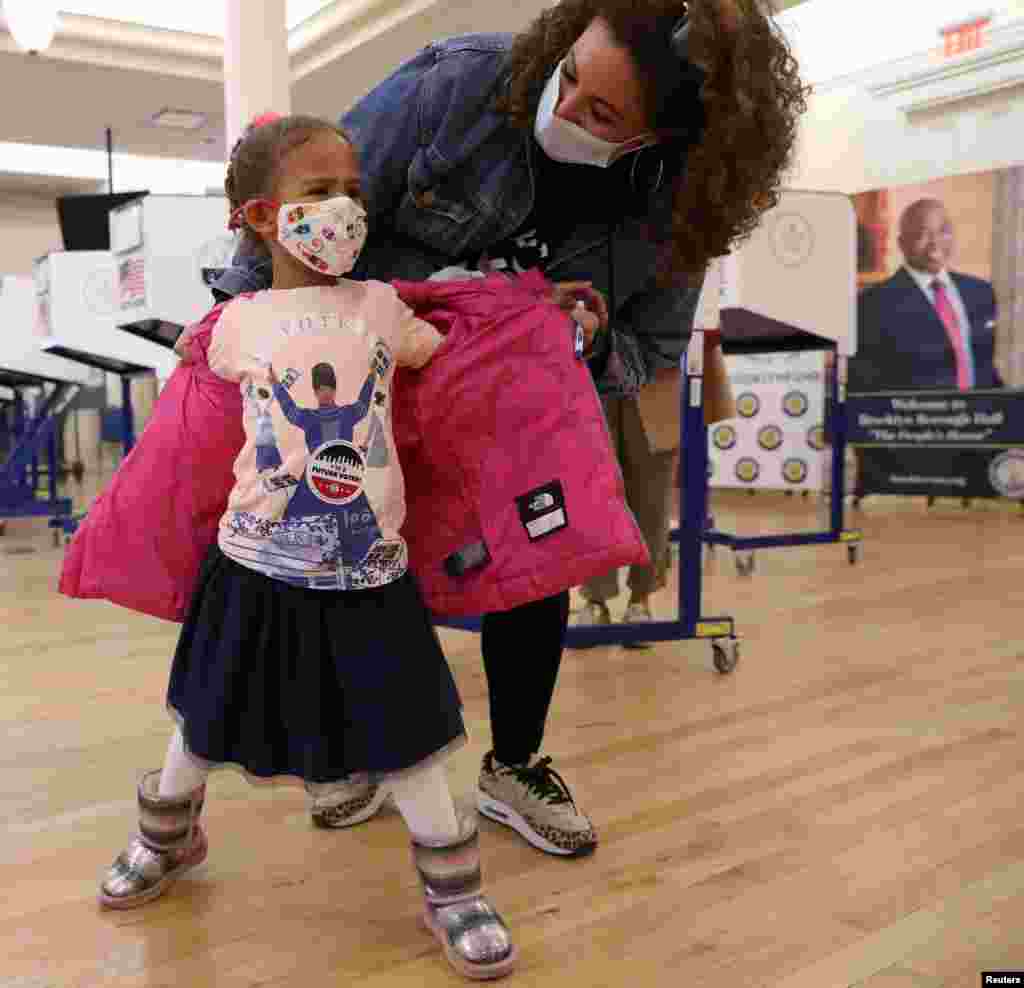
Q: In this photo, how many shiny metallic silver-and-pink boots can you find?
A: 2